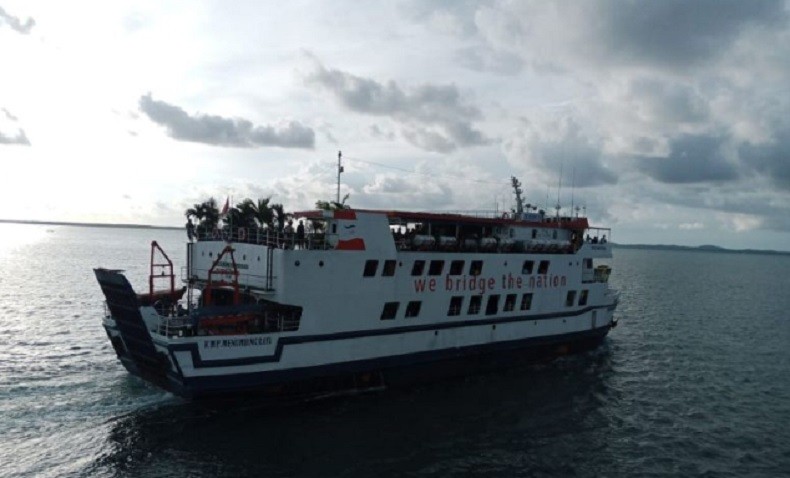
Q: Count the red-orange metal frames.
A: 2